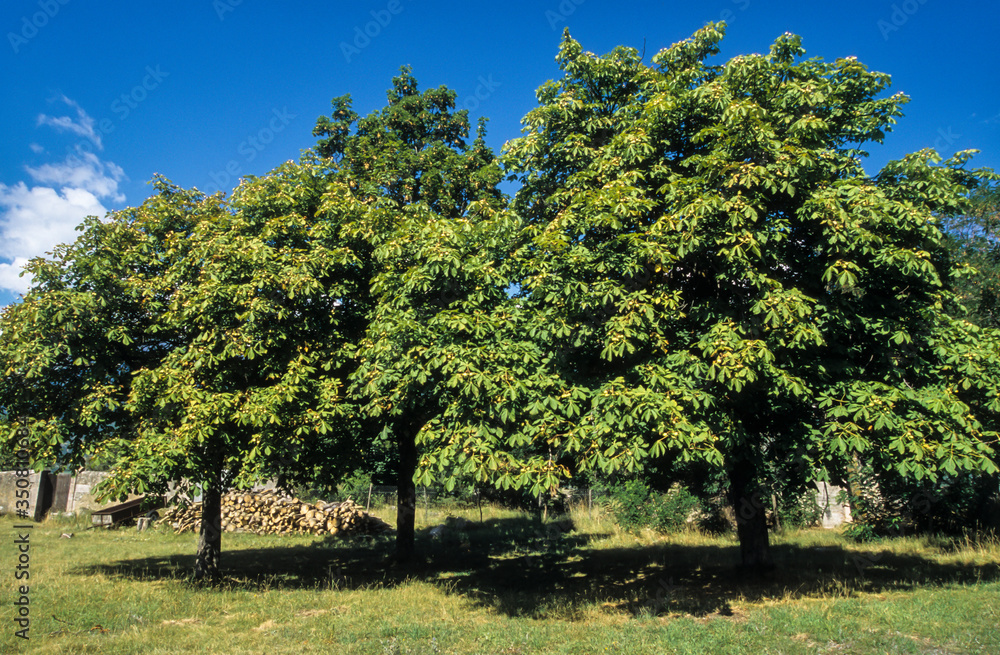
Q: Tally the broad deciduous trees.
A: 3